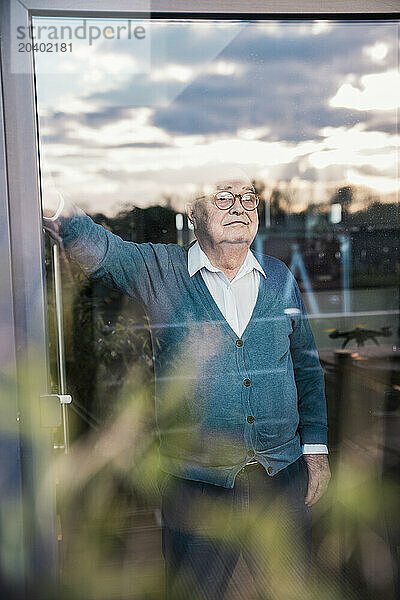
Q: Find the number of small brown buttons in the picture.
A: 5